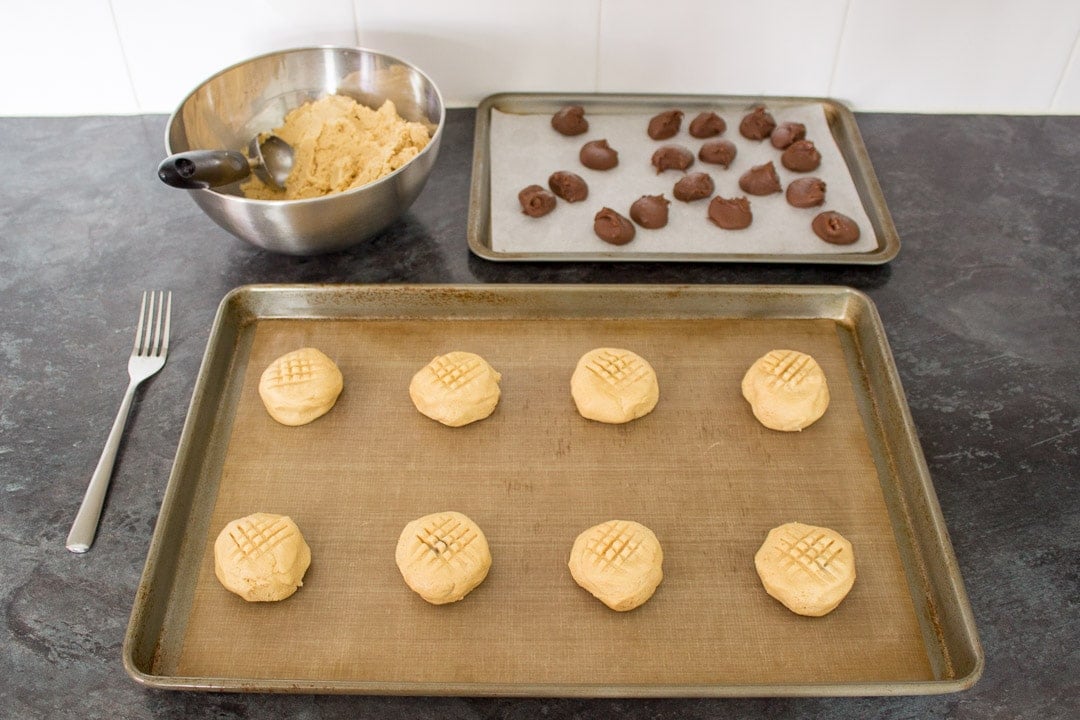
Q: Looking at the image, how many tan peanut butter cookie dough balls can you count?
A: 8